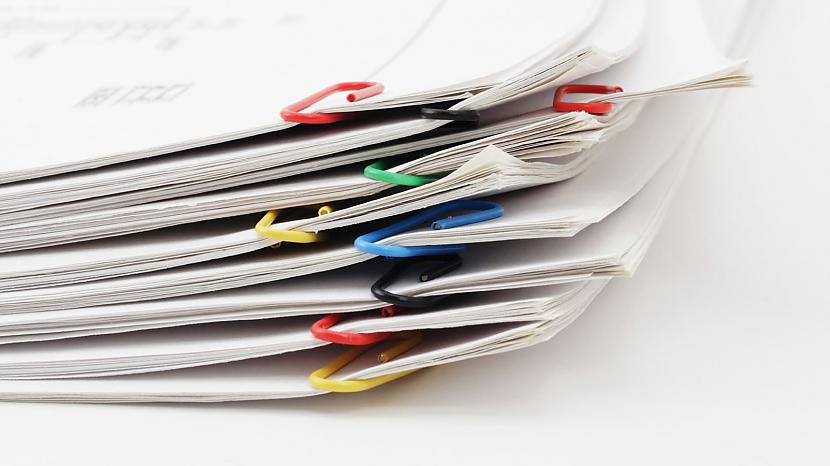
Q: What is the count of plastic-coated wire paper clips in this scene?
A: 9